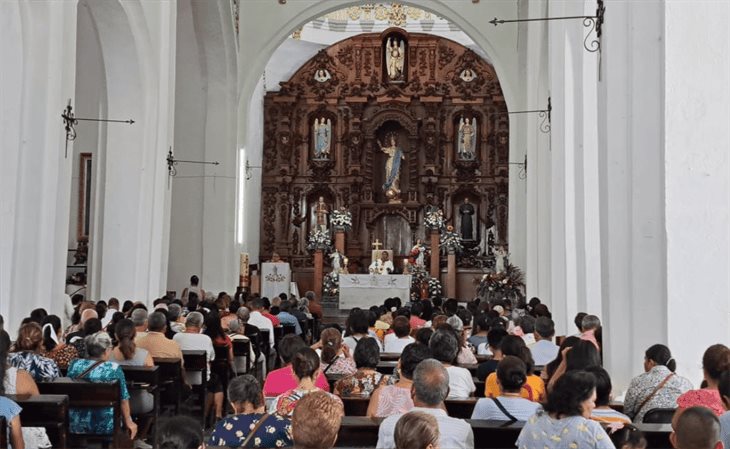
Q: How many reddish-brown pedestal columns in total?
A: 4